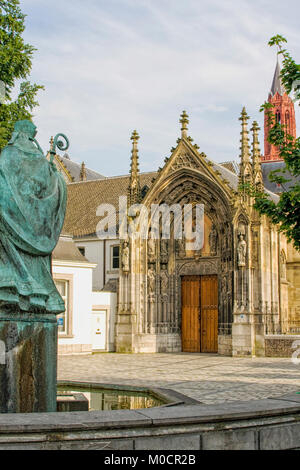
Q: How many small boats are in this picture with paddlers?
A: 0